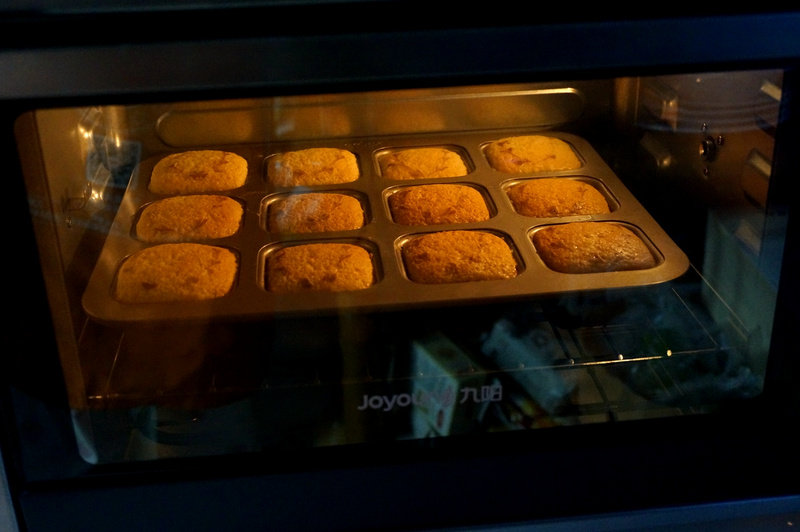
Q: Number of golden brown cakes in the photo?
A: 12